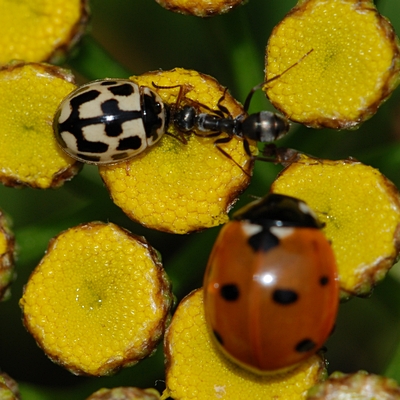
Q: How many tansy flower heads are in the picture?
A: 12